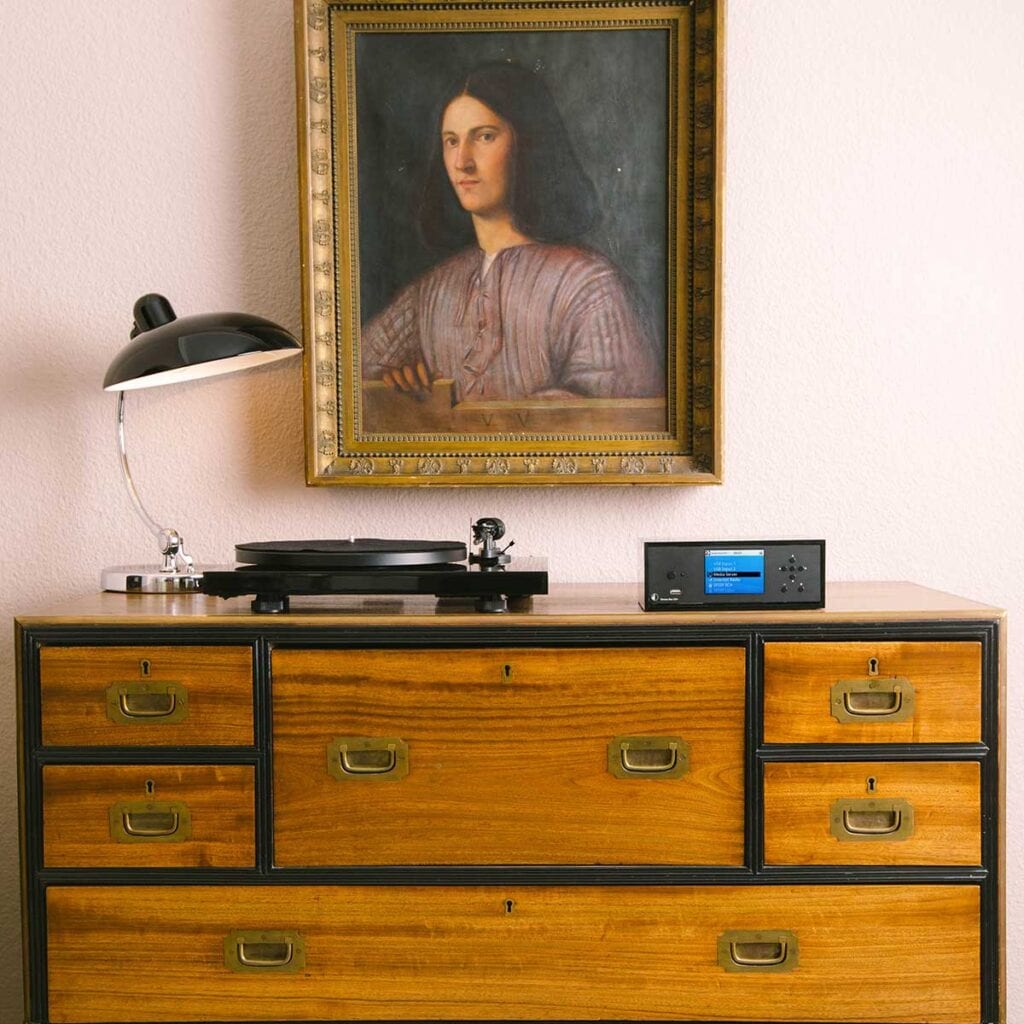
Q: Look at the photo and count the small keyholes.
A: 6